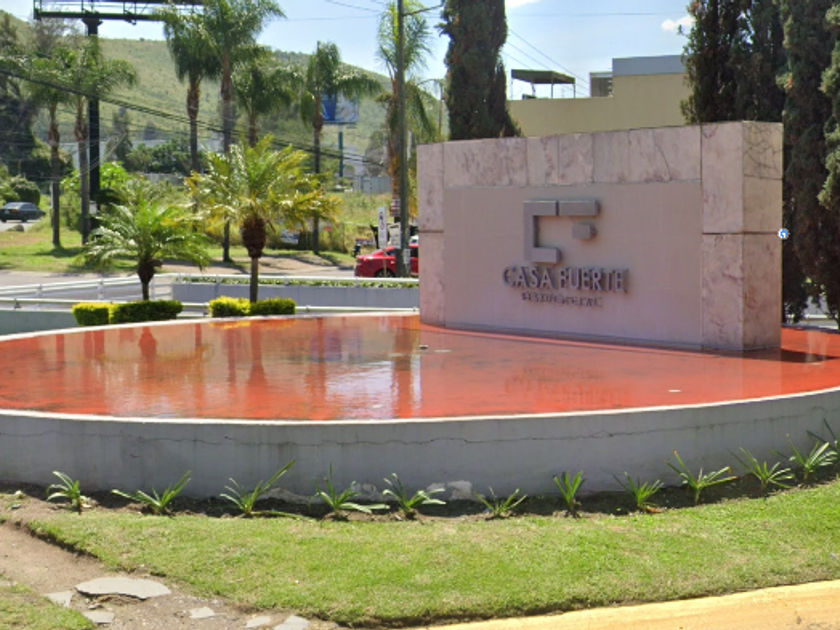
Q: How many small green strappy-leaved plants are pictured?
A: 12